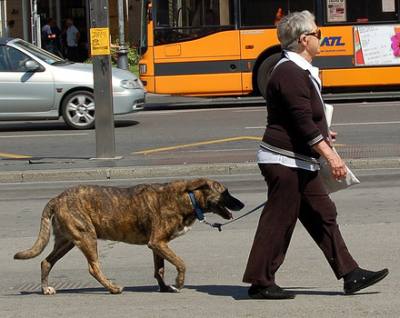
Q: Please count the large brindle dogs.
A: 1